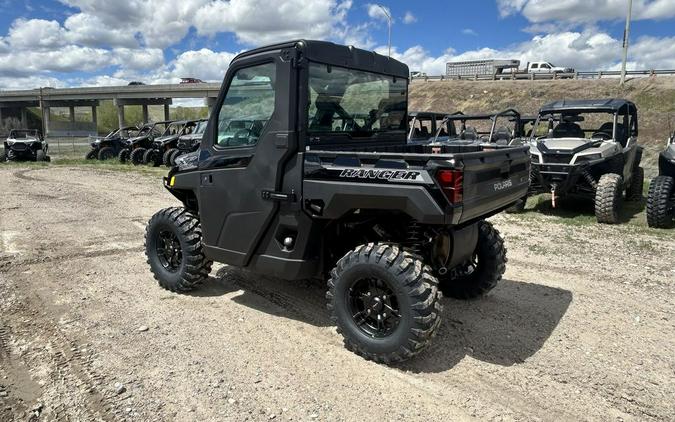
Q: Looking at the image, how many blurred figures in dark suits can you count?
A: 0